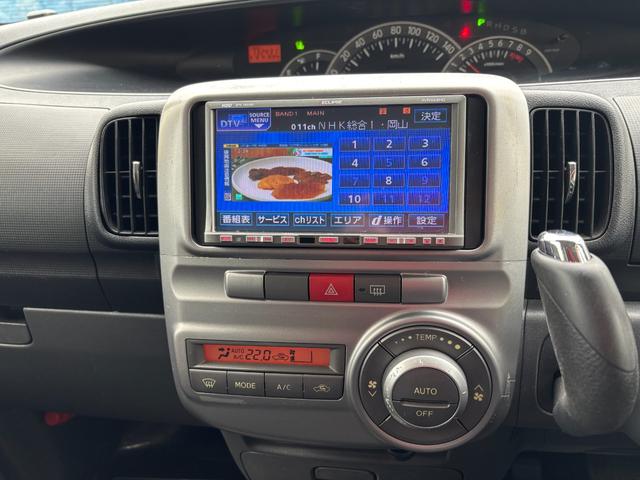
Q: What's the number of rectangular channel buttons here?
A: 12